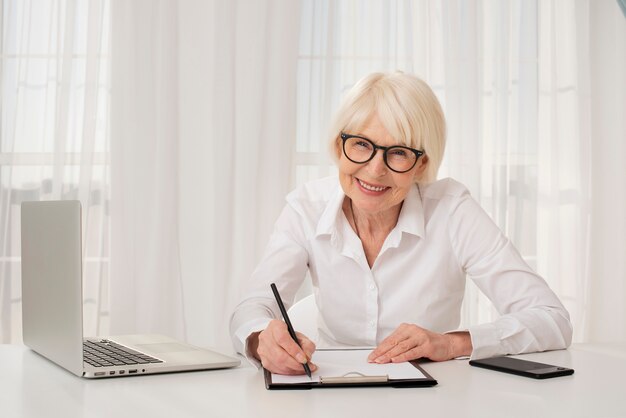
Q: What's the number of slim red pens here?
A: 0